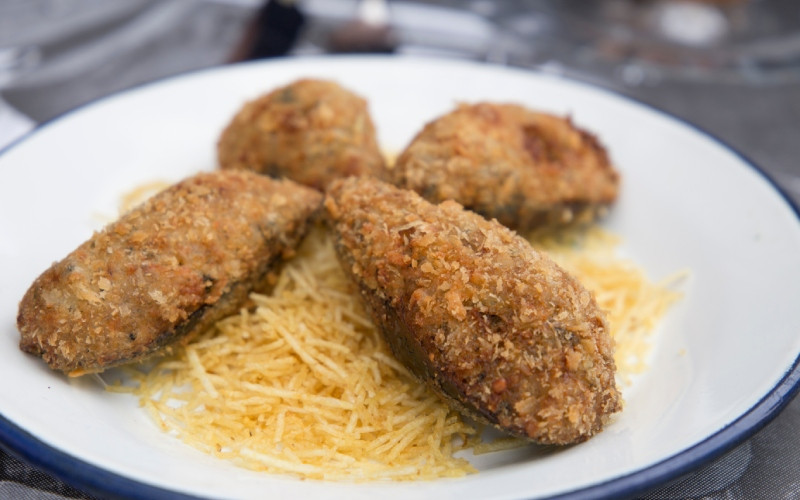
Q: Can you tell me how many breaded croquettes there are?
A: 4